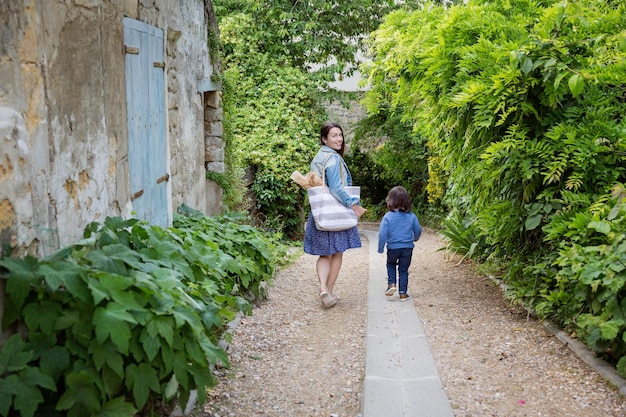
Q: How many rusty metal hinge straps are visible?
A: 4